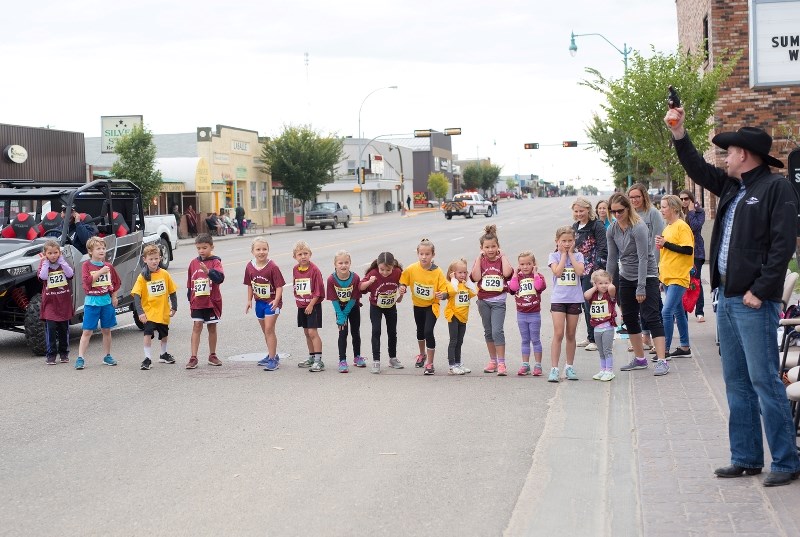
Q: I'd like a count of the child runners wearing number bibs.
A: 14